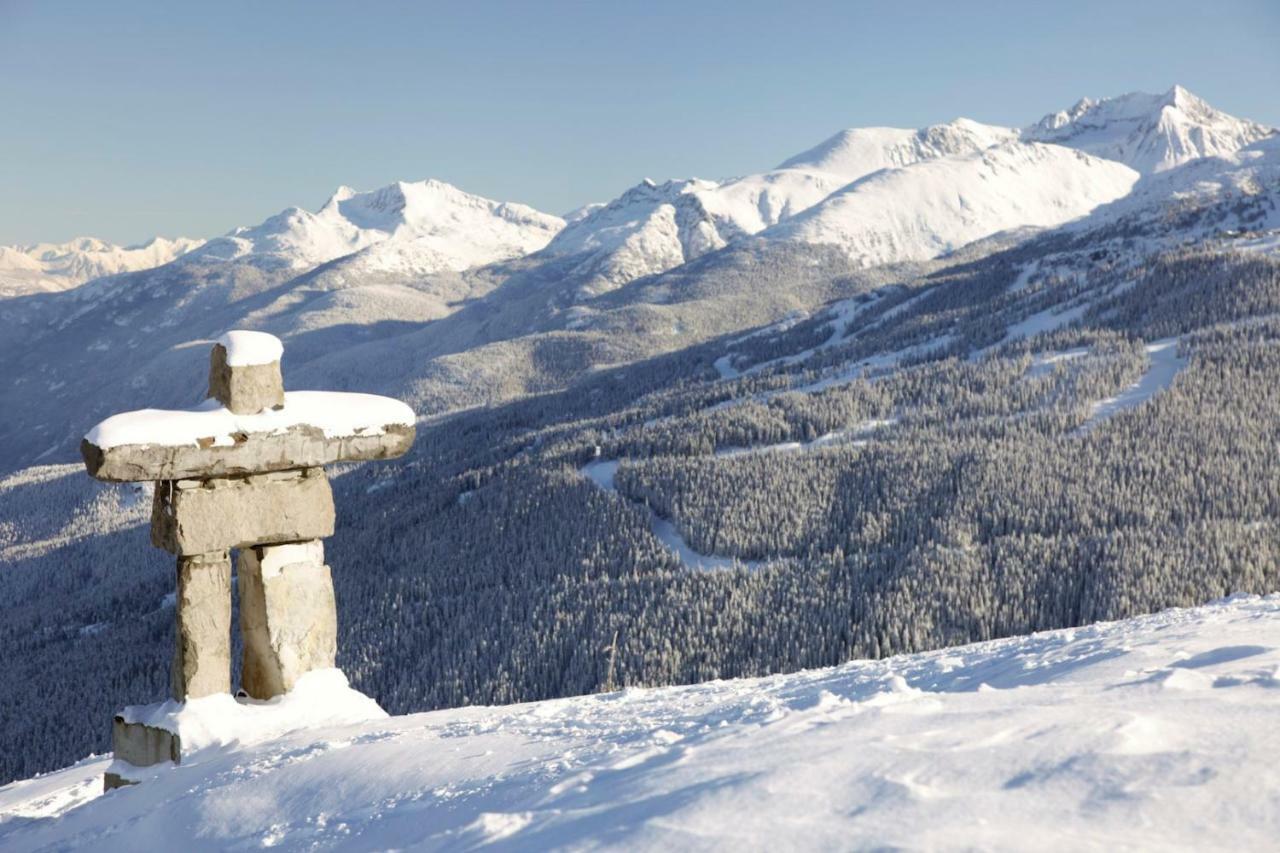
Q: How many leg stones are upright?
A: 2